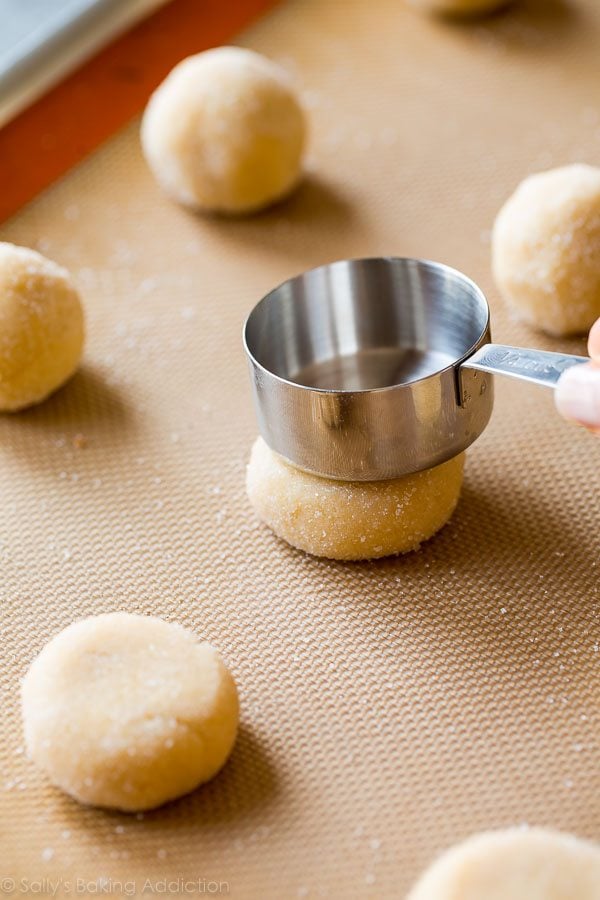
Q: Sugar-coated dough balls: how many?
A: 7